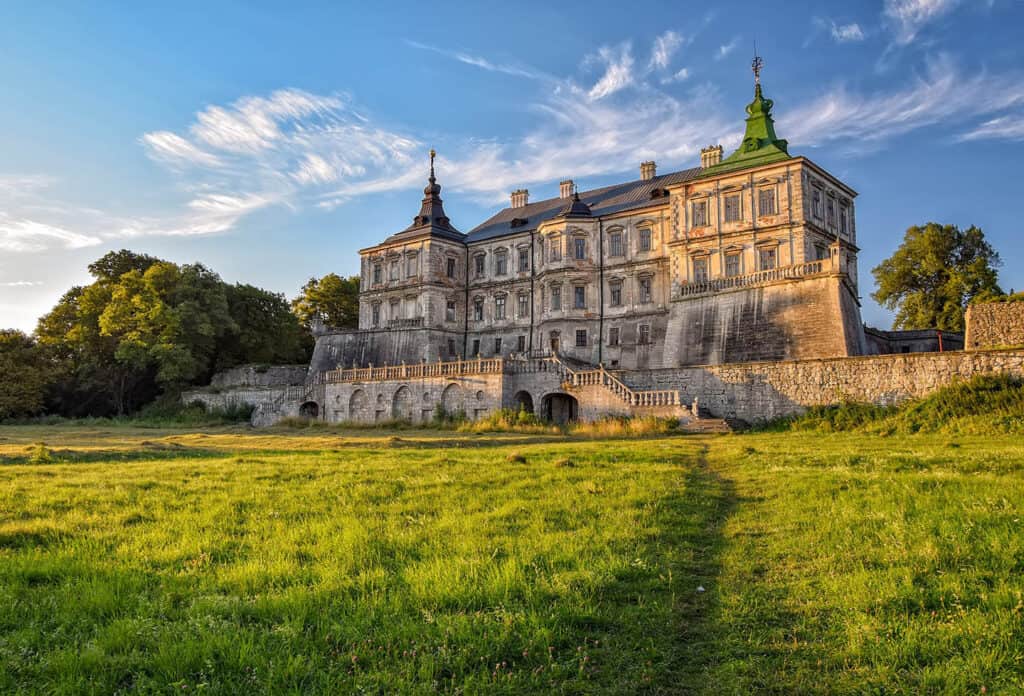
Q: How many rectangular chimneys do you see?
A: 4